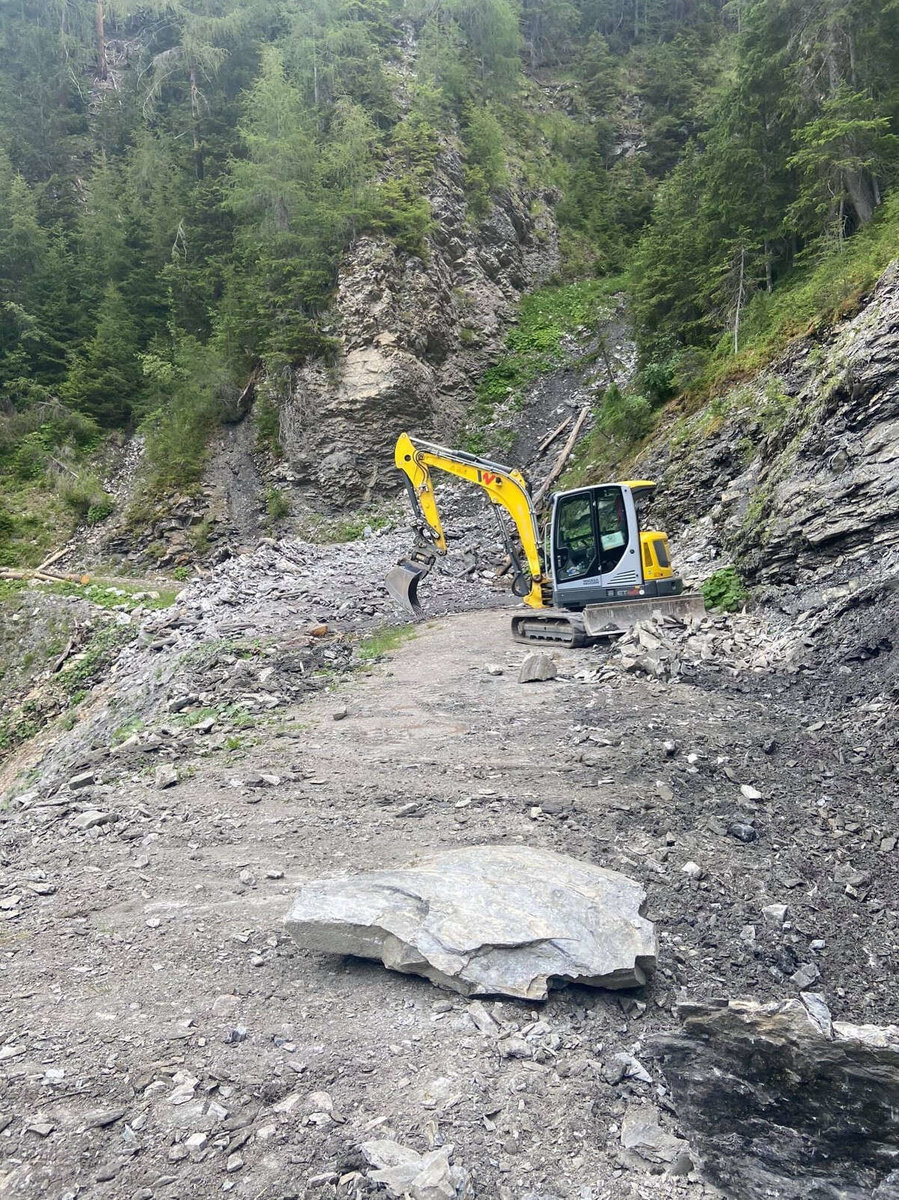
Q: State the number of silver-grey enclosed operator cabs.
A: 1